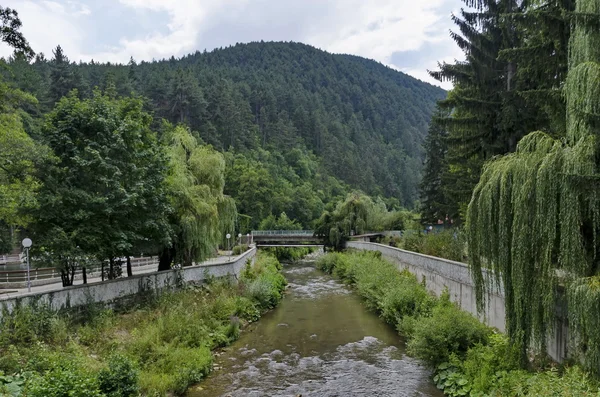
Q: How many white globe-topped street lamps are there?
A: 4